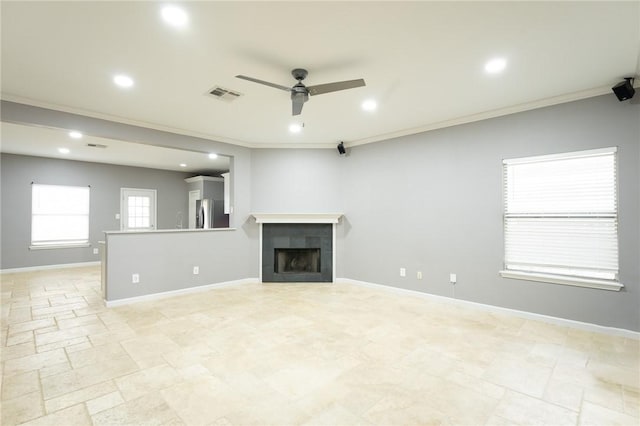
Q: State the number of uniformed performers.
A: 0